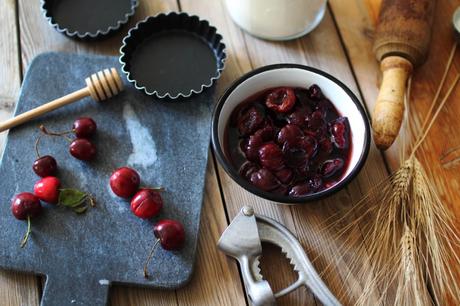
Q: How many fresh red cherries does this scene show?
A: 8